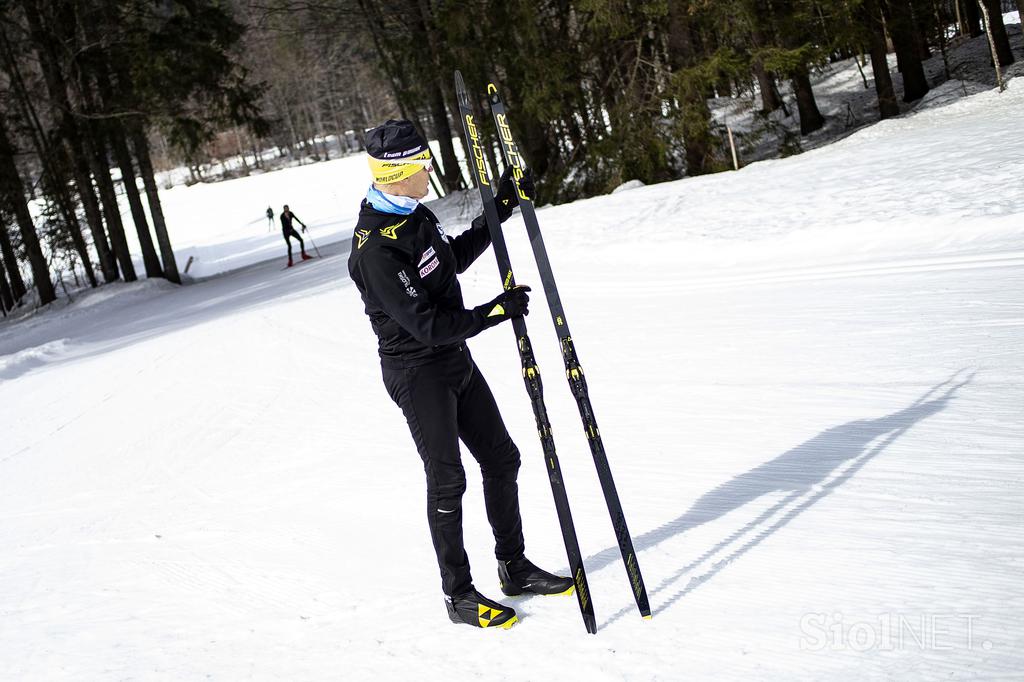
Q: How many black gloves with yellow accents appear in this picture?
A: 2